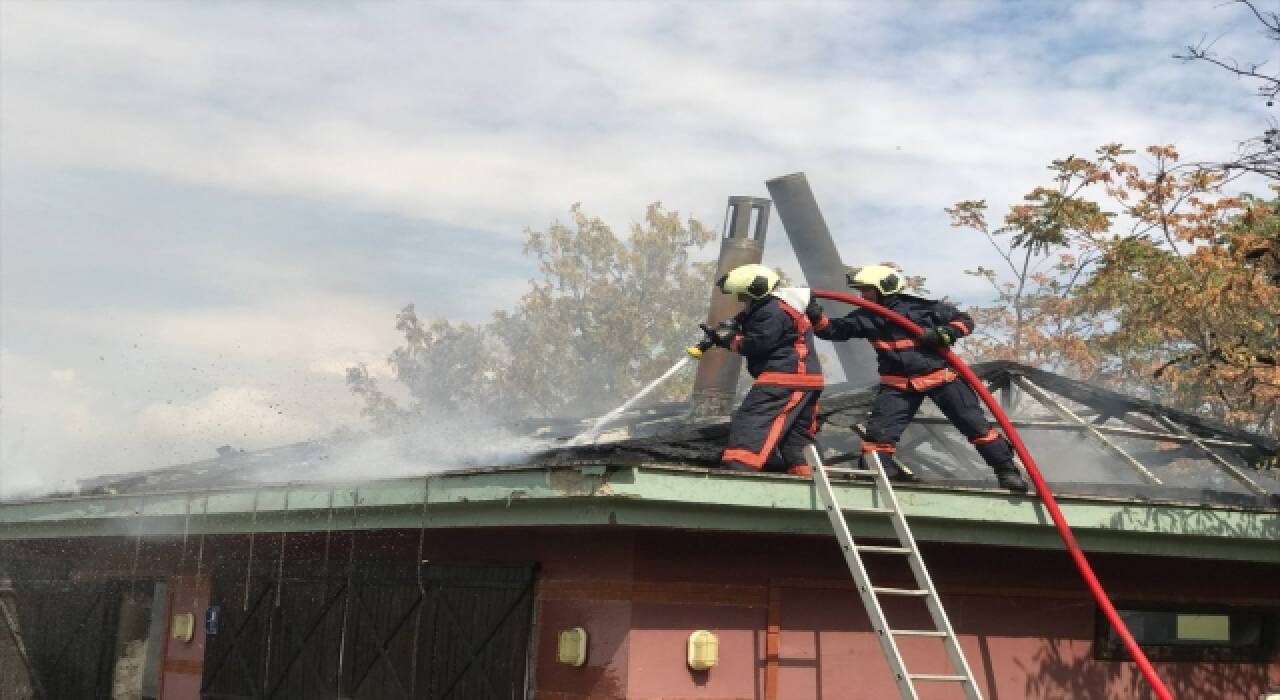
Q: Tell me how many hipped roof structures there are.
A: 1